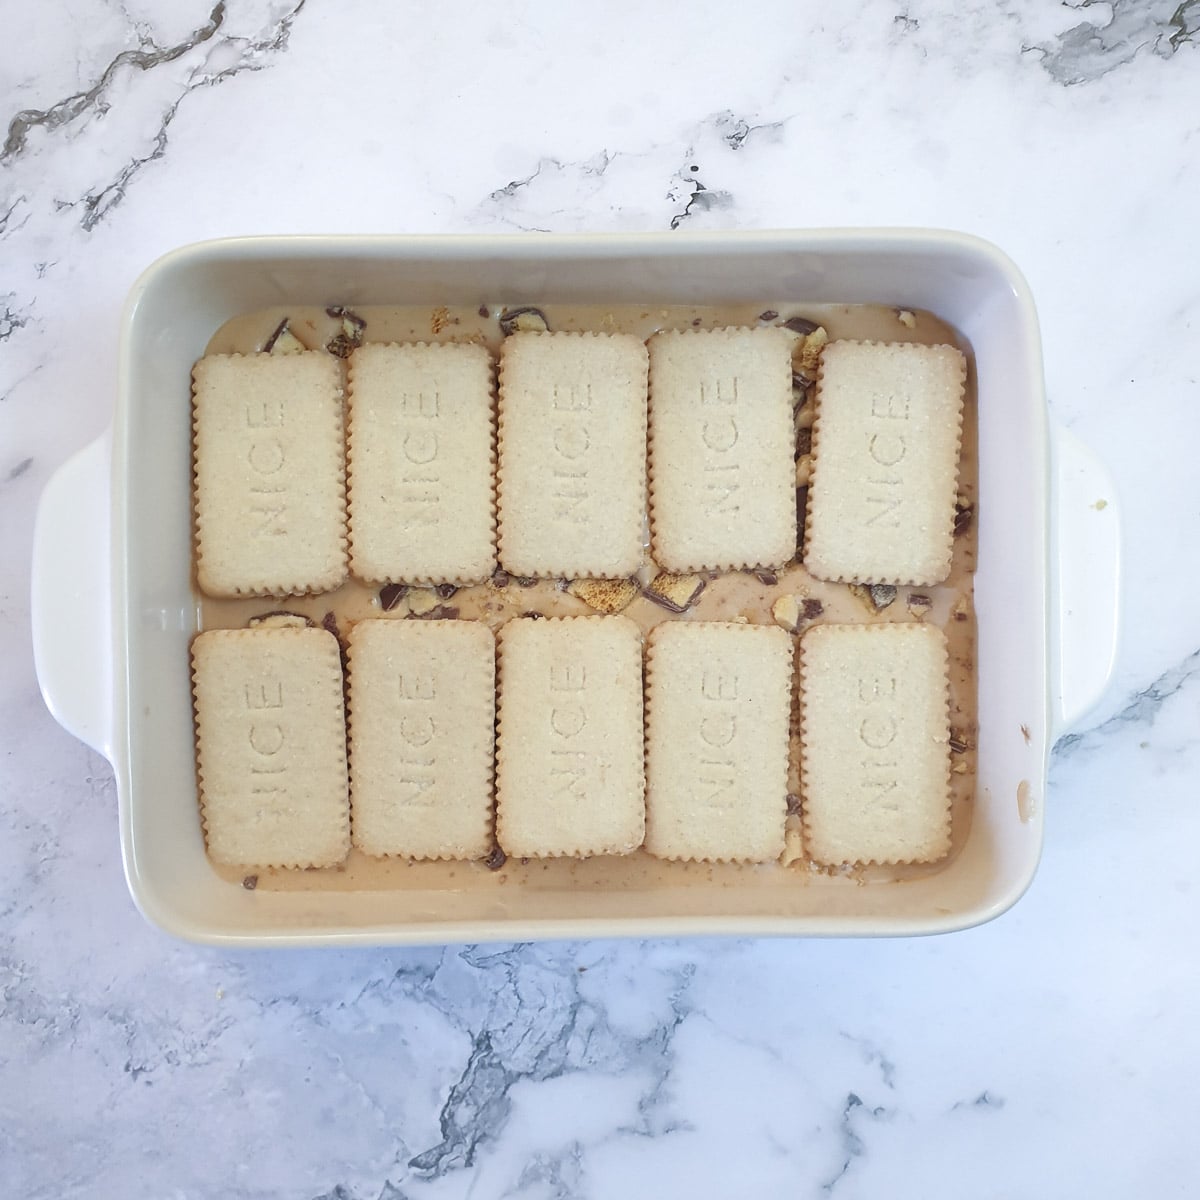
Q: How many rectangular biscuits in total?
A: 10